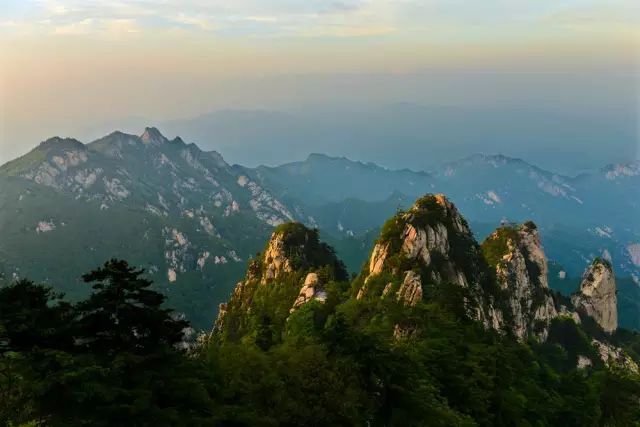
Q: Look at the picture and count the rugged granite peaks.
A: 4